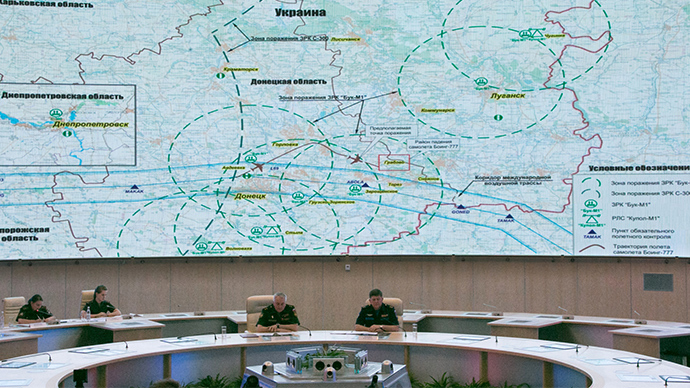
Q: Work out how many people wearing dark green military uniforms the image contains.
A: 4